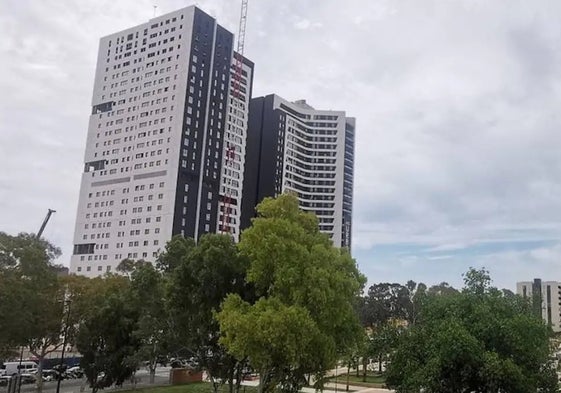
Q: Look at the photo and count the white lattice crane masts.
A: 1